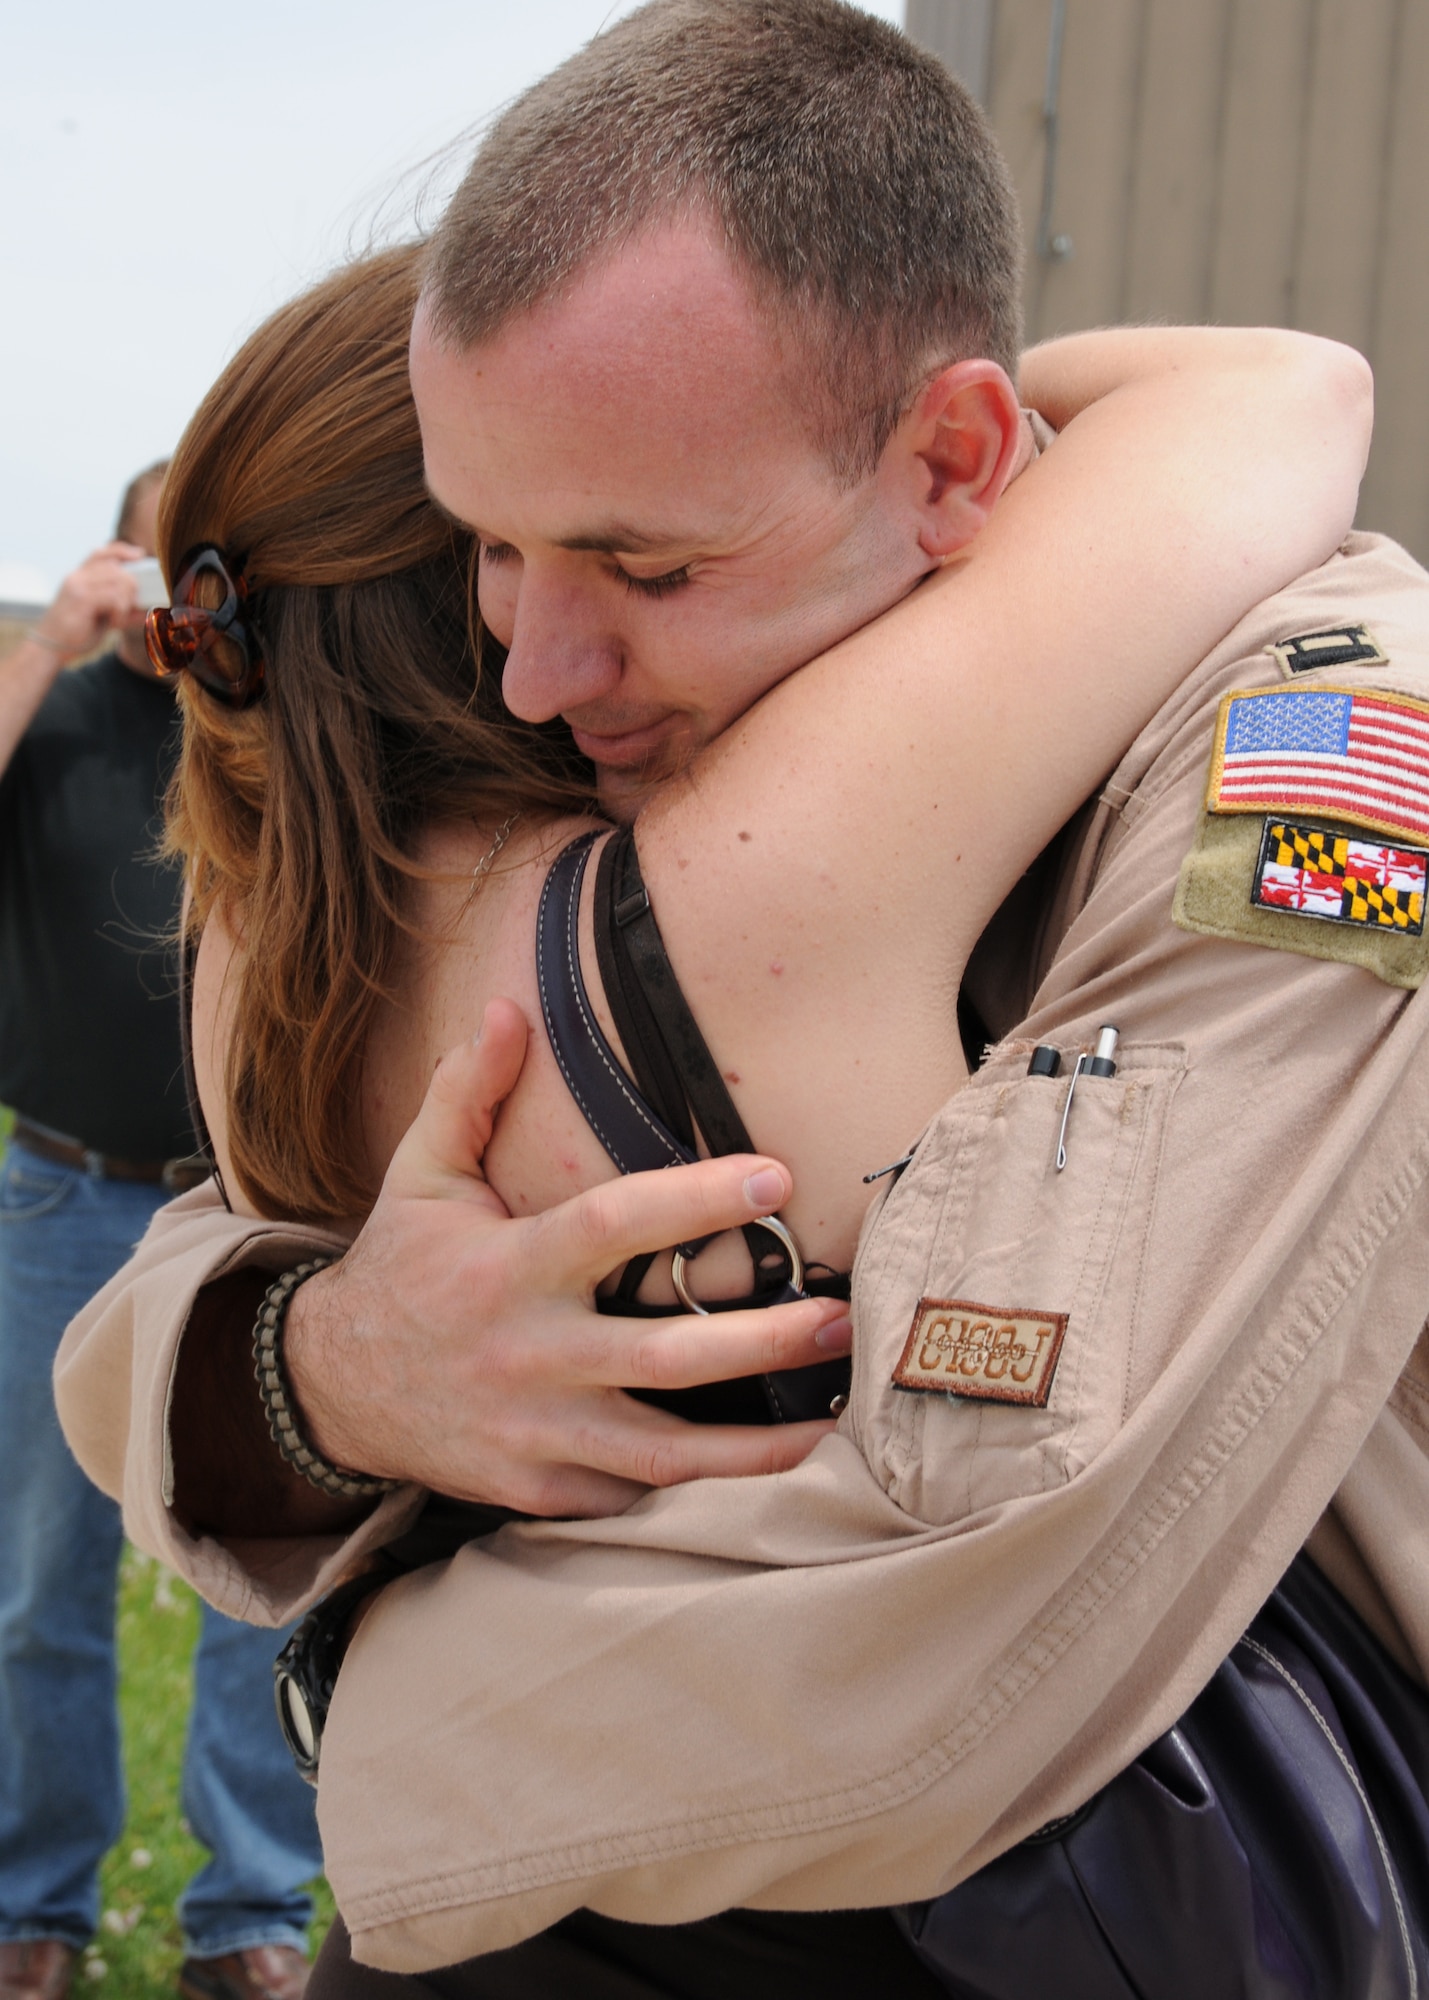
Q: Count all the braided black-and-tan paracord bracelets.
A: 1